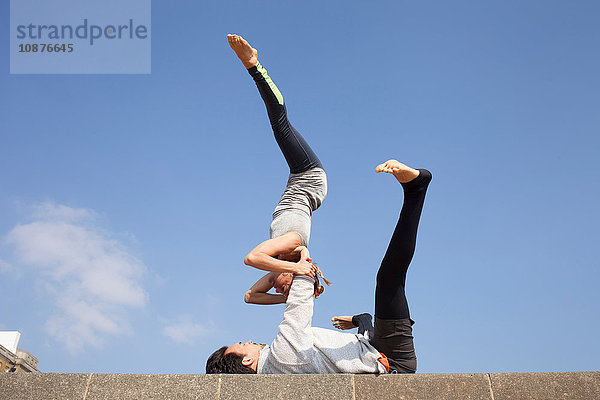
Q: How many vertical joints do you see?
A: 4